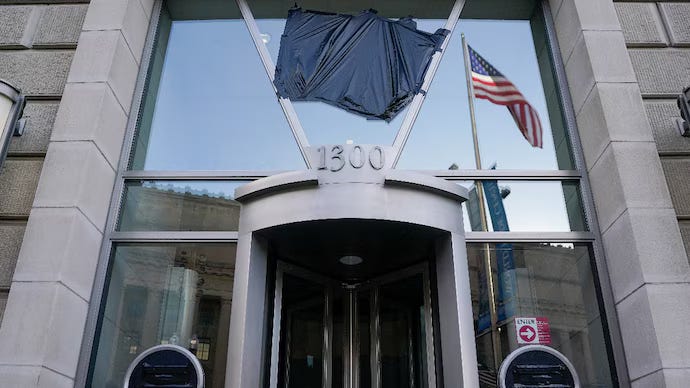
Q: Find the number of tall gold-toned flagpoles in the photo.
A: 1